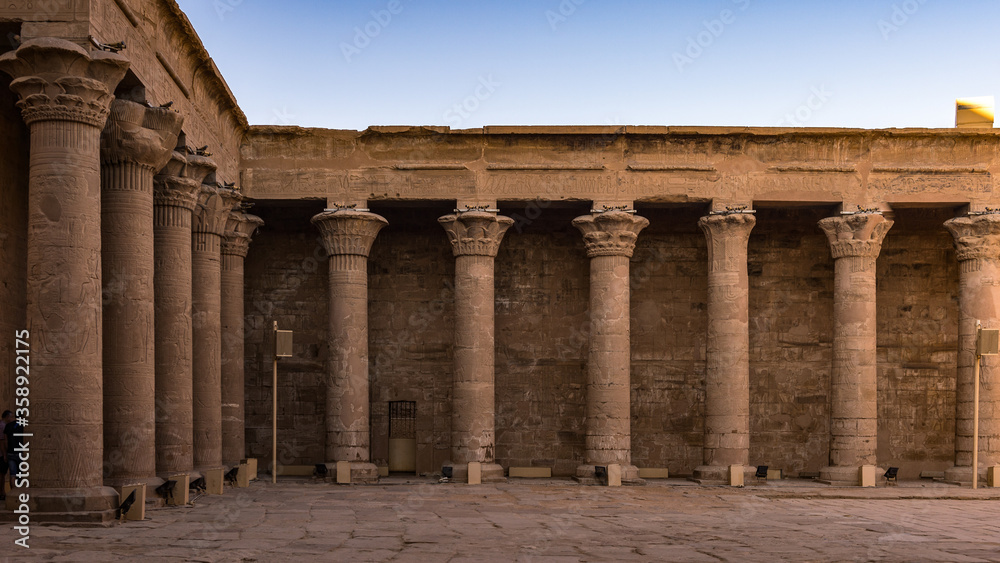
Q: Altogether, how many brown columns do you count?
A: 11